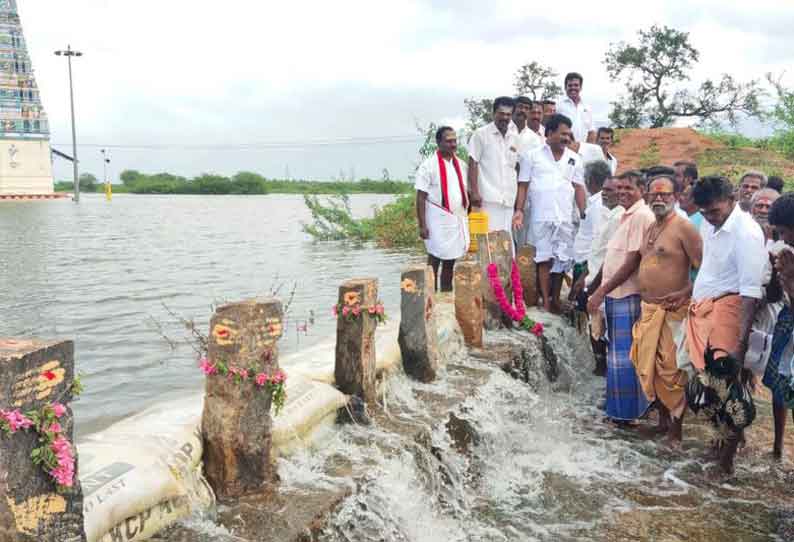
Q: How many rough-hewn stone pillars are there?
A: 7